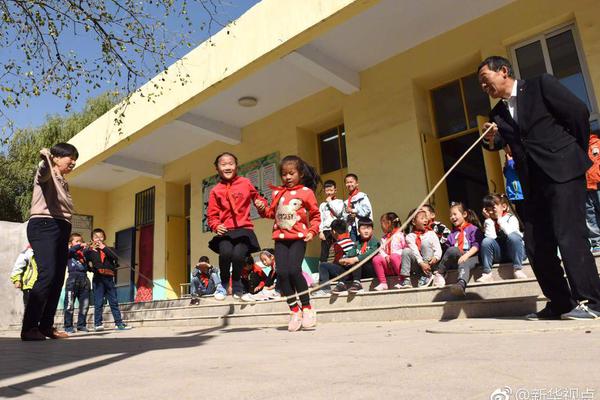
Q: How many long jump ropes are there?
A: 1